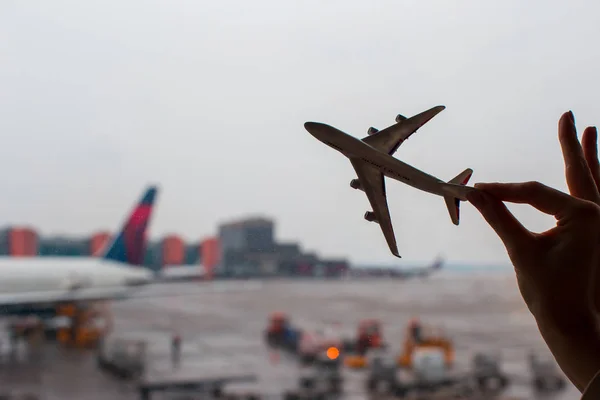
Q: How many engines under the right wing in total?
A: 2